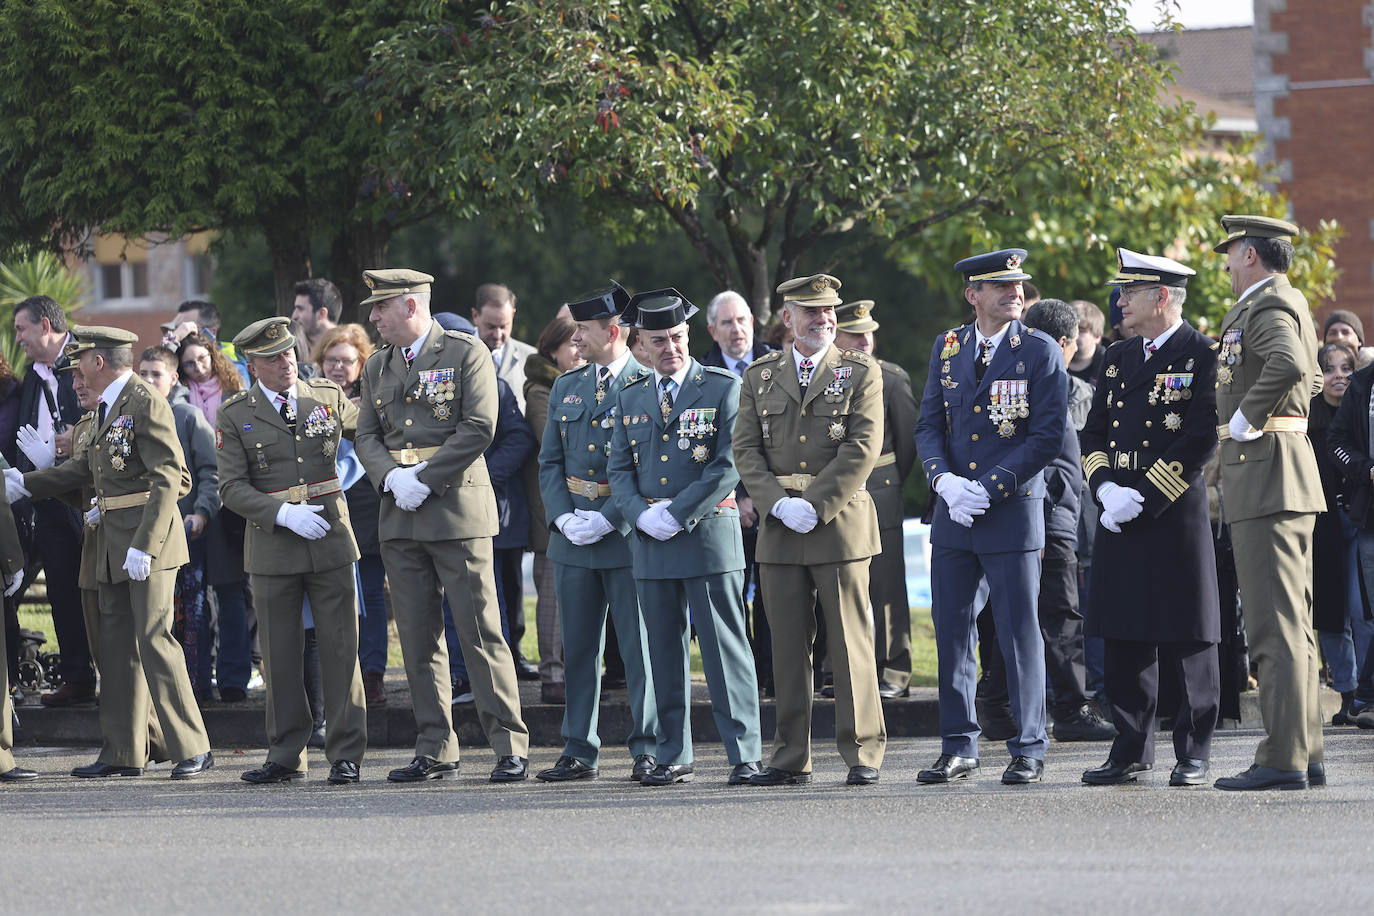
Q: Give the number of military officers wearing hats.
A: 11